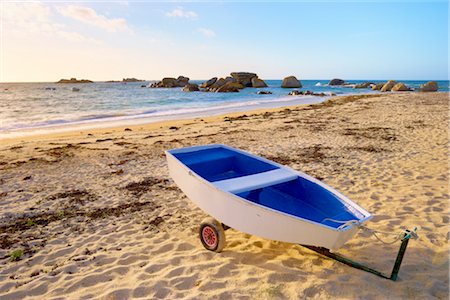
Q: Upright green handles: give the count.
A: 1